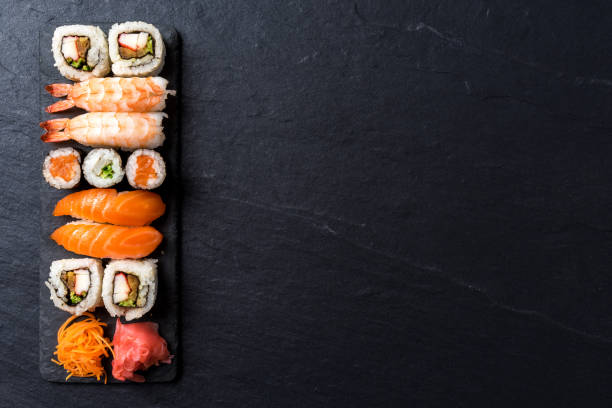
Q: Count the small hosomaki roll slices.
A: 3